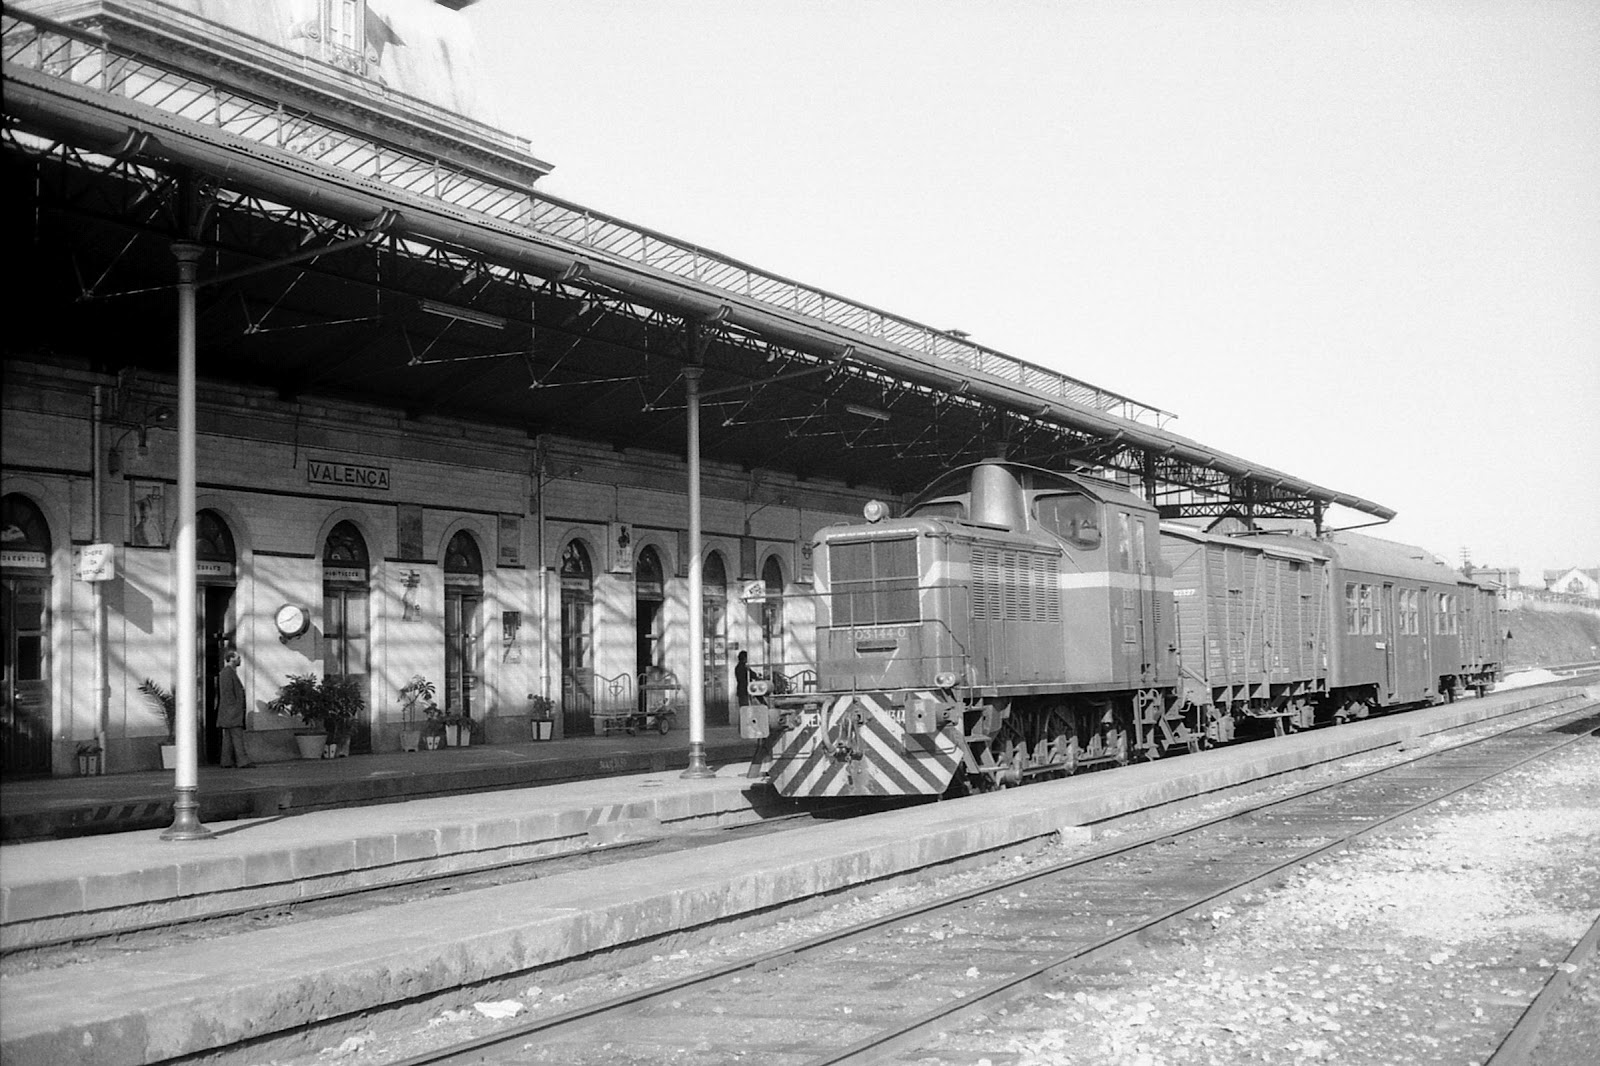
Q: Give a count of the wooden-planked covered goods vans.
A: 2